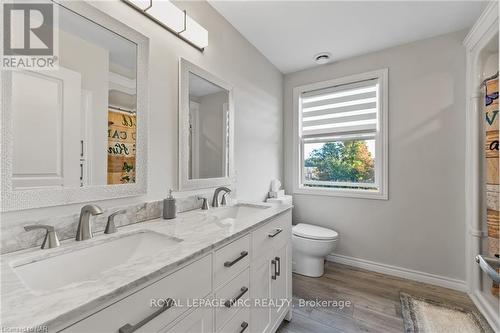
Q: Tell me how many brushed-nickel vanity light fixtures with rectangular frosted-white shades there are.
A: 1